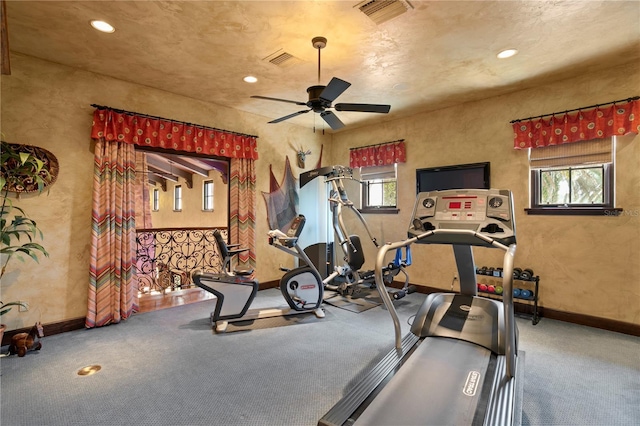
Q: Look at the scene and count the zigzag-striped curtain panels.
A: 2